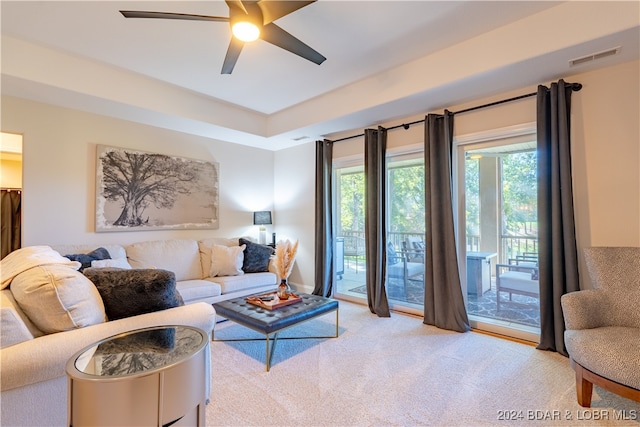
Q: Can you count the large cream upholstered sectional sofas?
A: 1